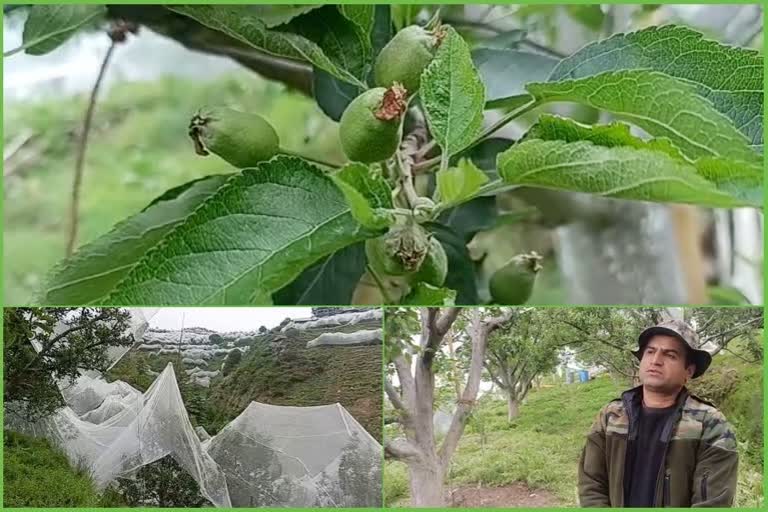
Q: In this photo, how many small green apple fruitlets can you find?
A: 6